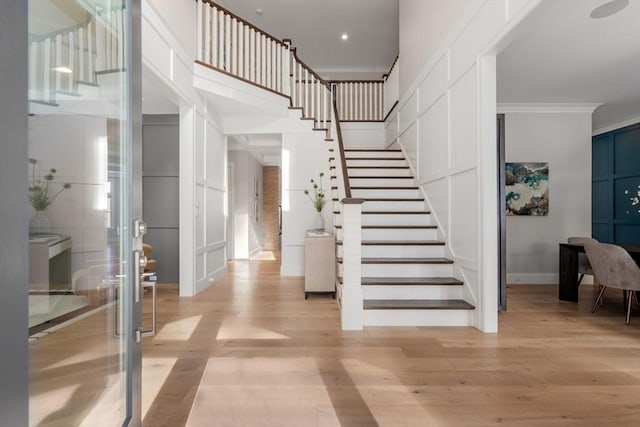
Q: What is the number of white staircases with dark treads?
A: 1